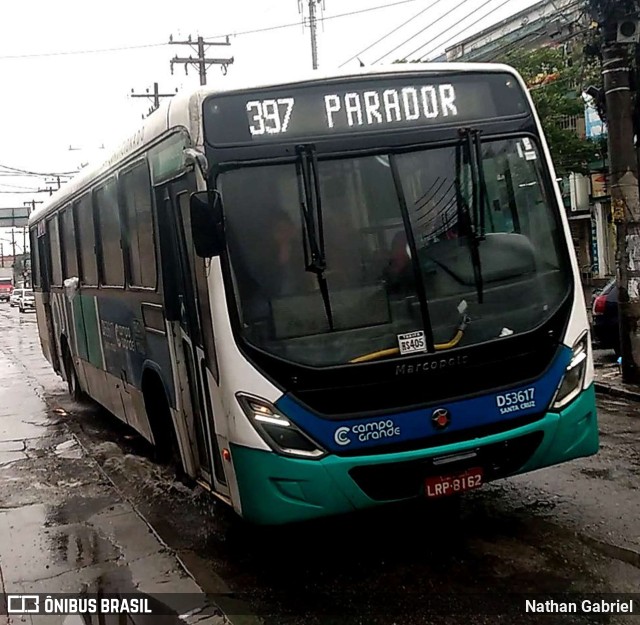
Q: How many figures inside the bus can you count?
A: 2